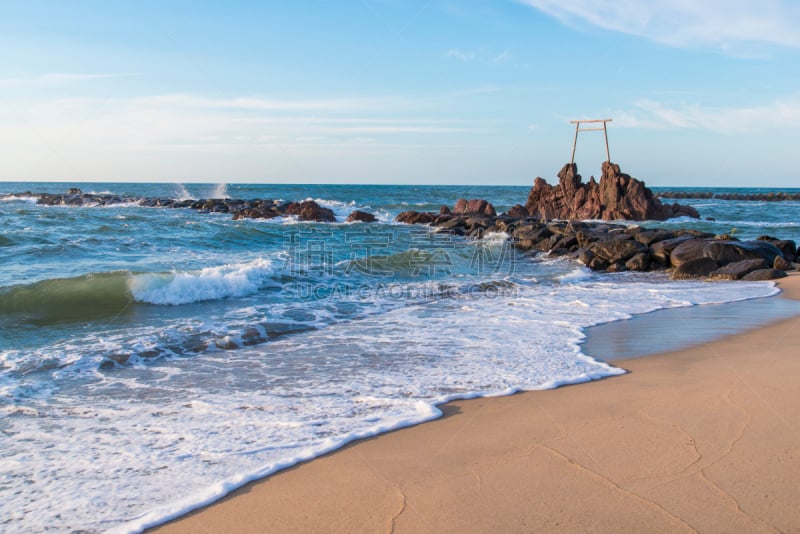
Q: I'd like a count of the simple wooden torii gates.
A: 1